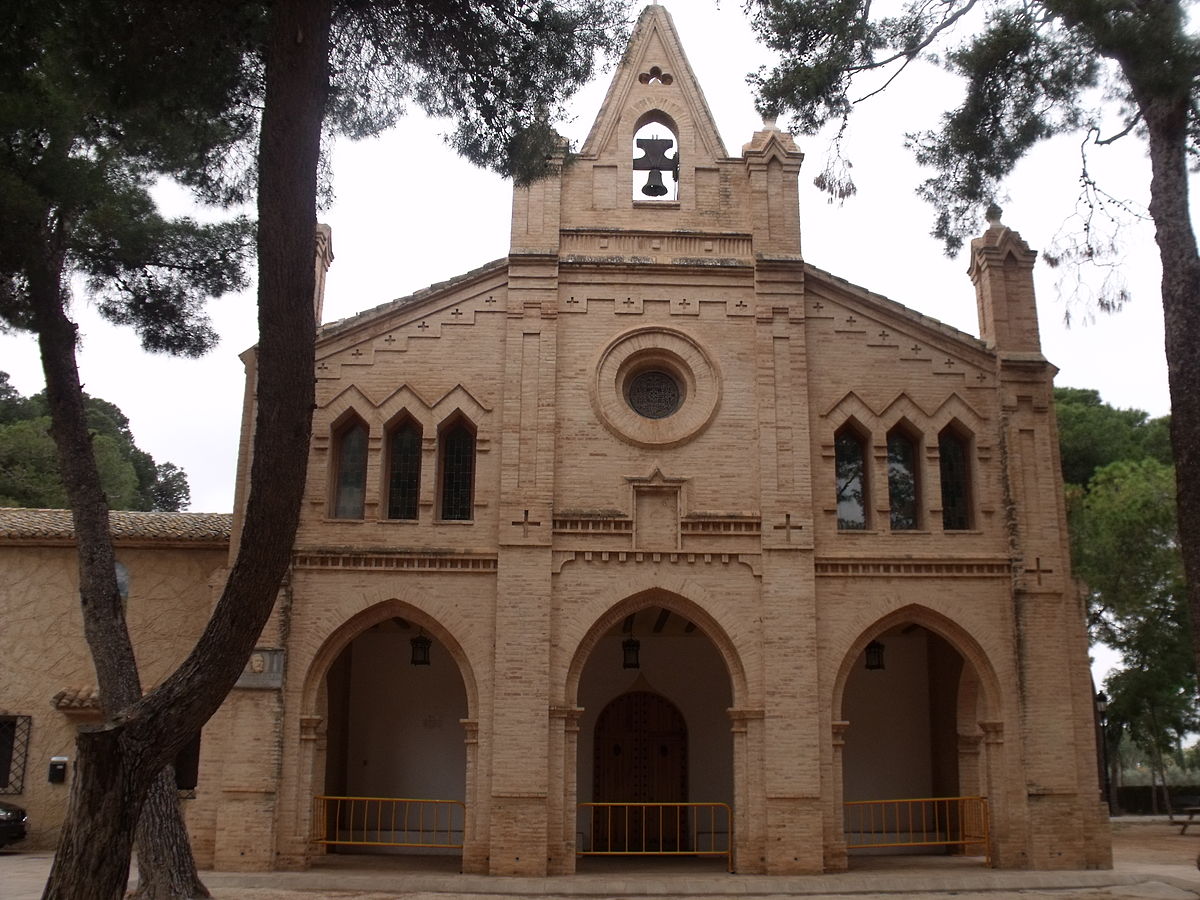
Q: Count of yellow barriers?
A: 3